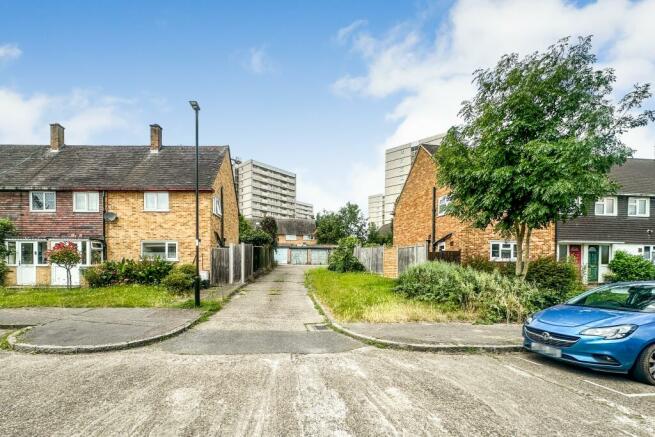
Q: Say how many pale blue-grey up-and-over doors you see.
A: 3